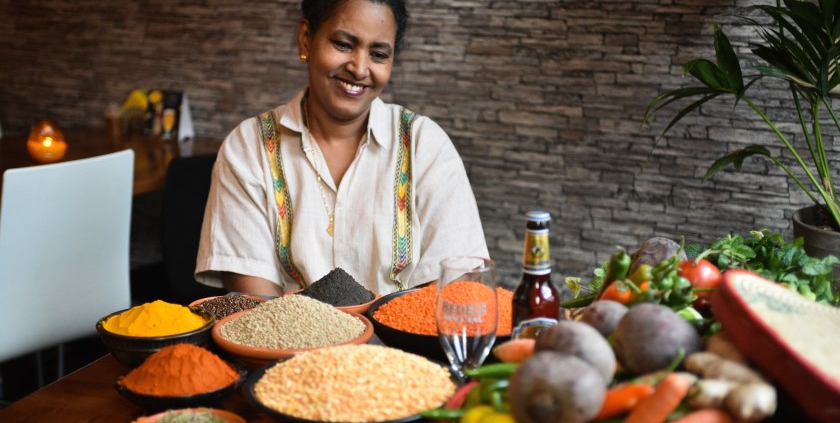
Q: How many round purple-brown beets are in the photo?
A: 5